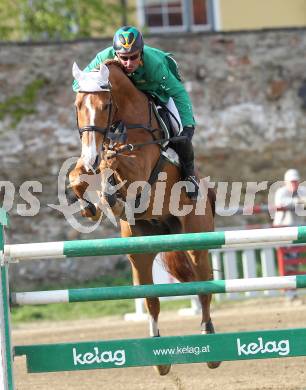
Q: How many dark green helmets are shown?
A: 1